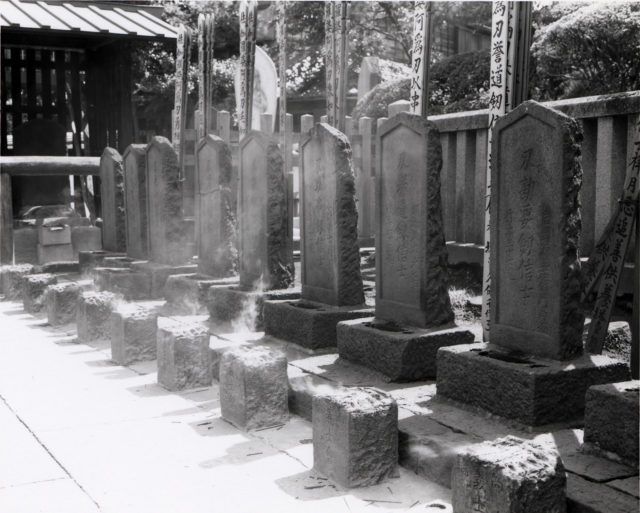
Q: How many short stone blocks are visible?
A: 9